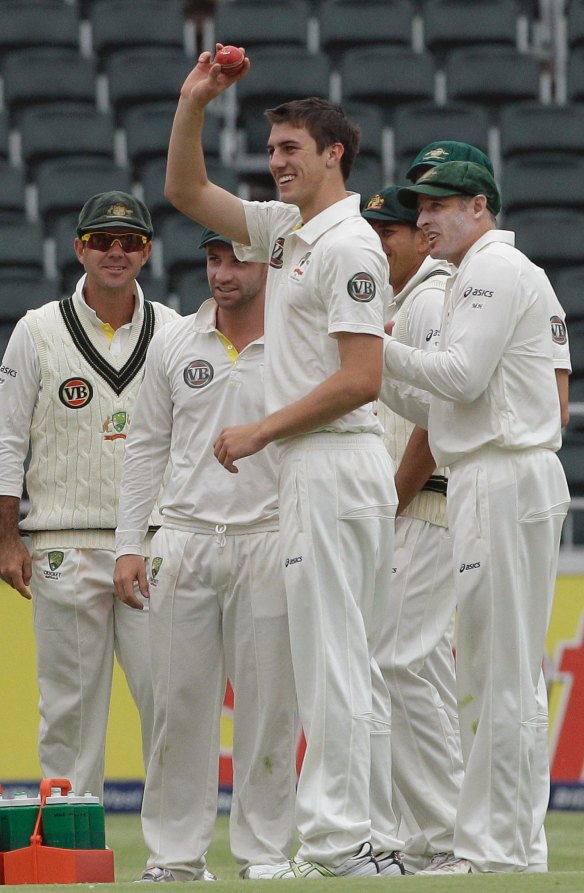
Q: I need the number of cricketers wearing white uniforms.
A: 6